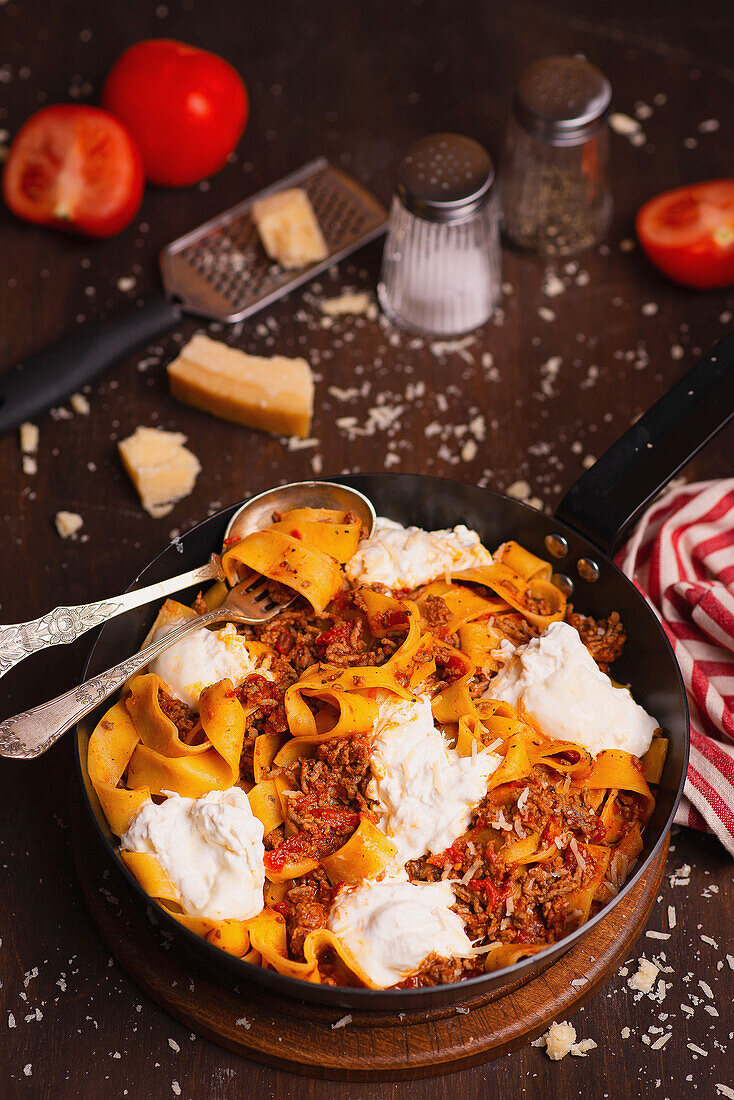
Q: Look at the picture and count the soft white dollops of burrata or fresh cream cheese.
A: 6